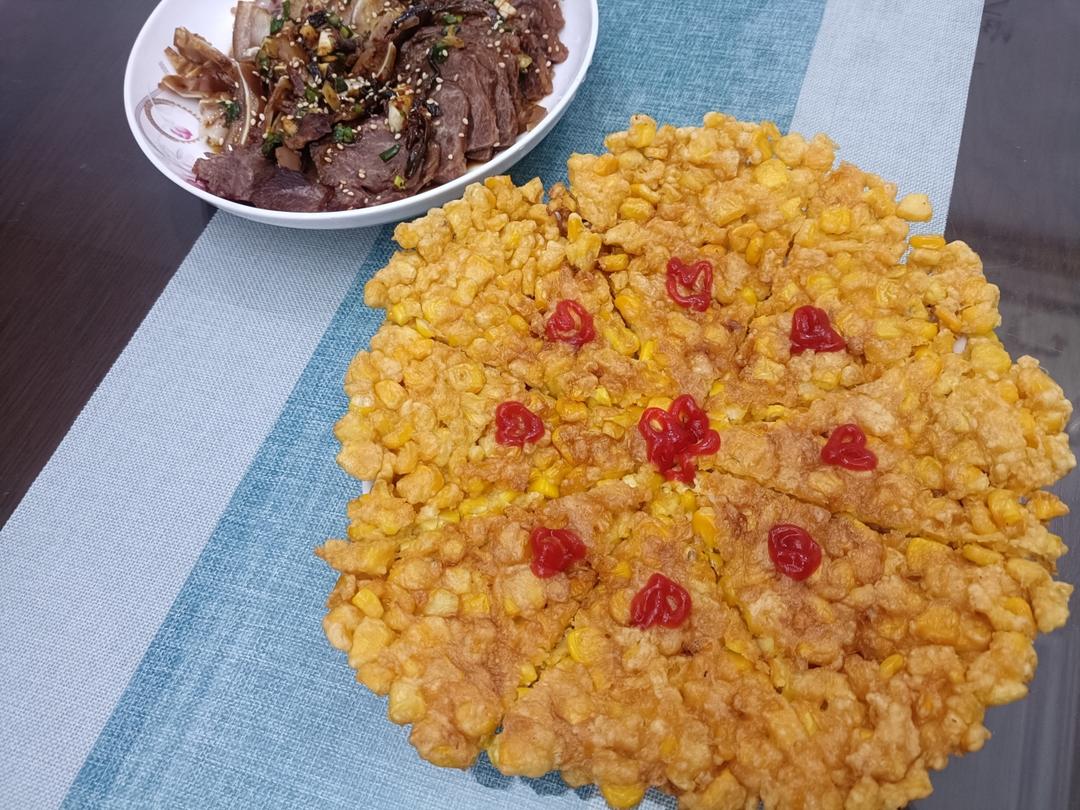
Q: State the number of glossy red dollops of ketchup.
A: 9